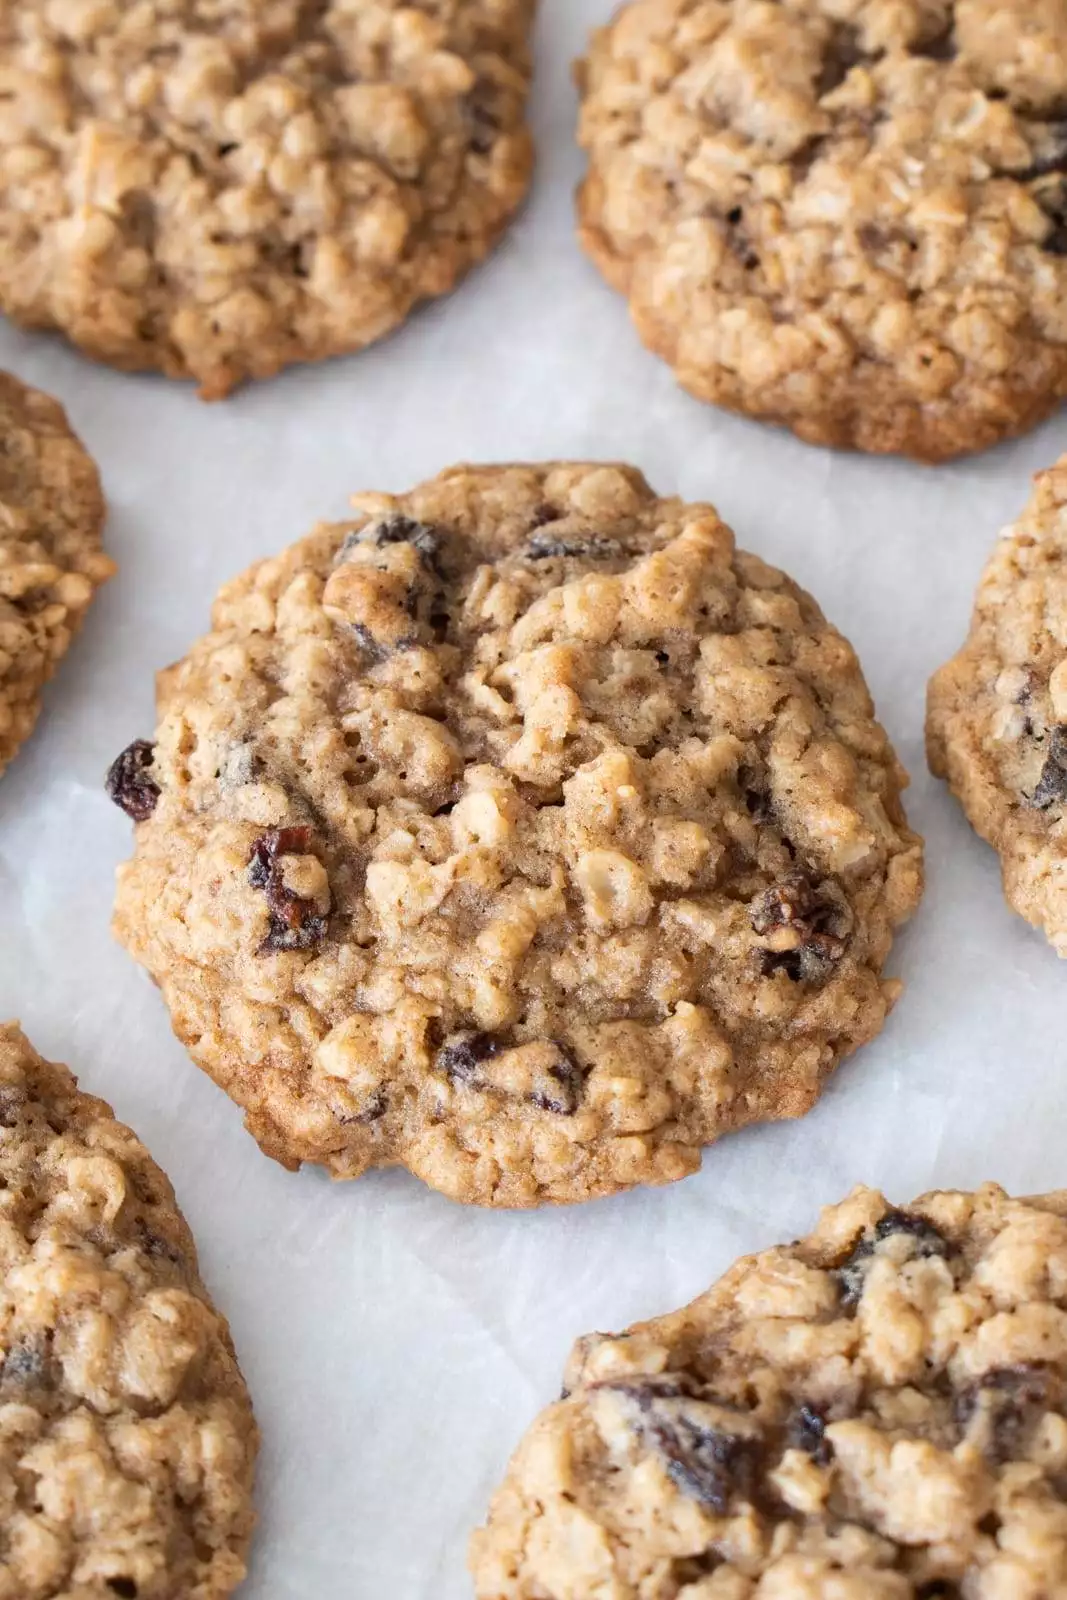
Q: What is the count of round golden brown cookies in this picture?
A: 7